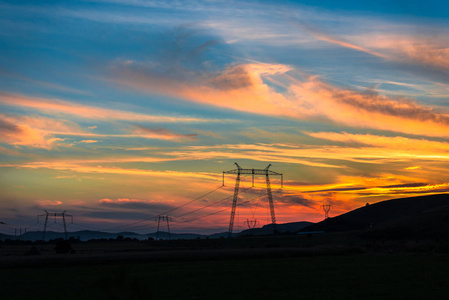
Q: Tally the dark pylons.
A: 5